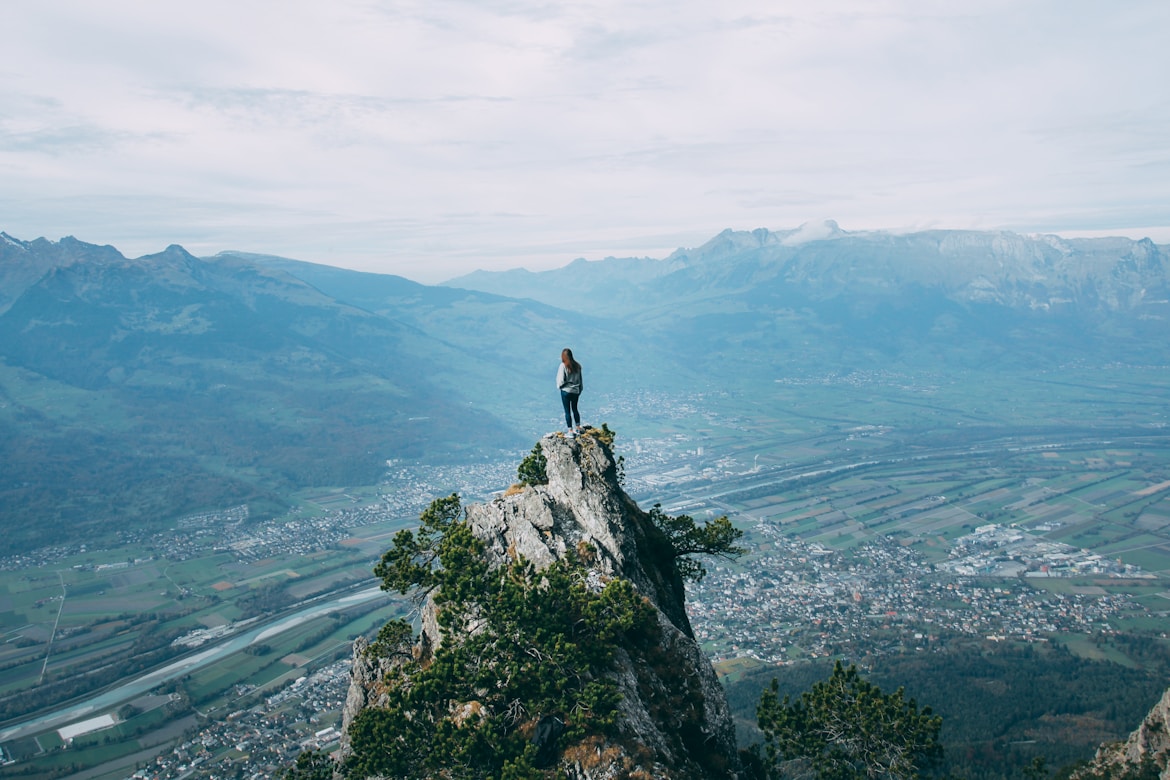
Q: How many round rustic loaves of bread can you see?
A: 0